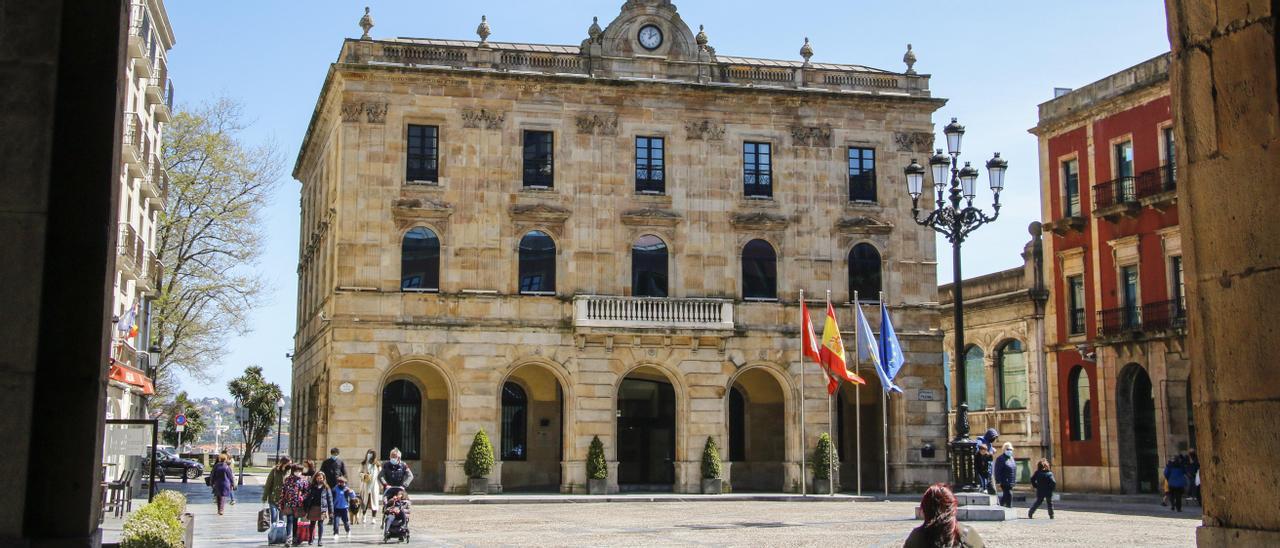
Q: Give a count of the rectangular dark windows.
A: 5